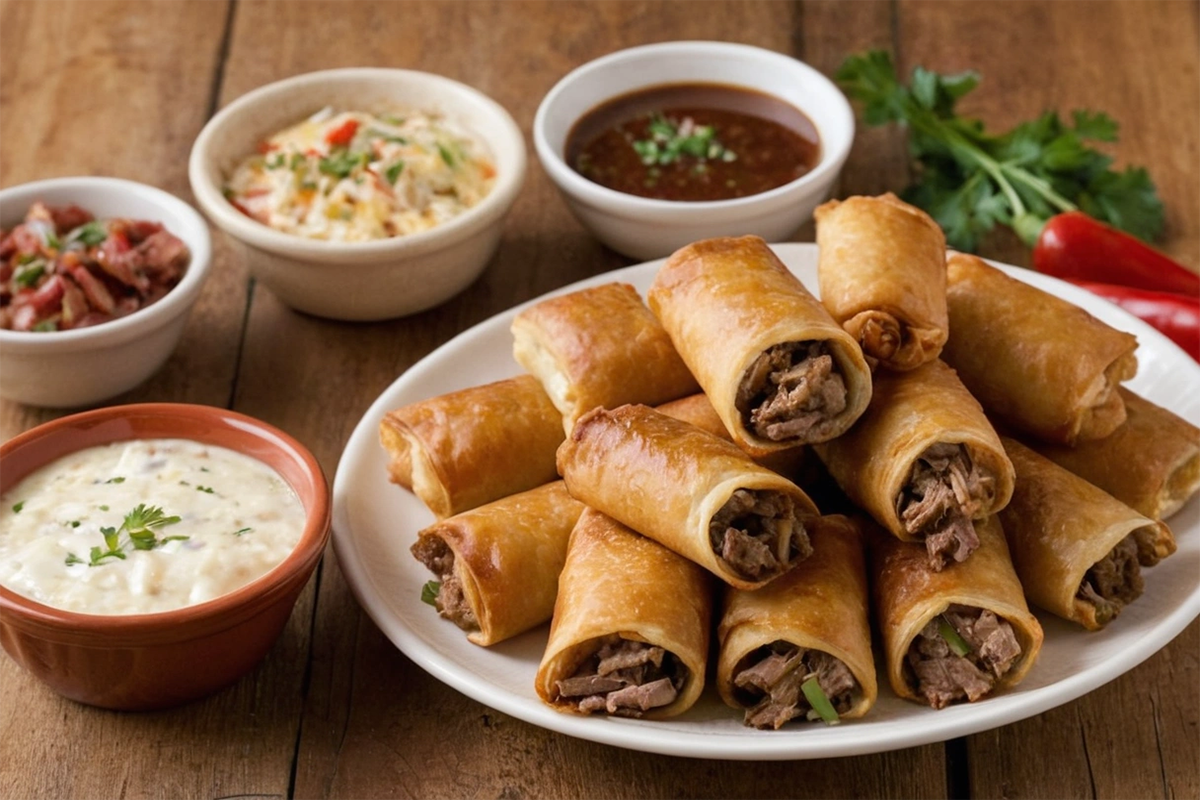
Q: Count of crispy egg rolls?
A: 14